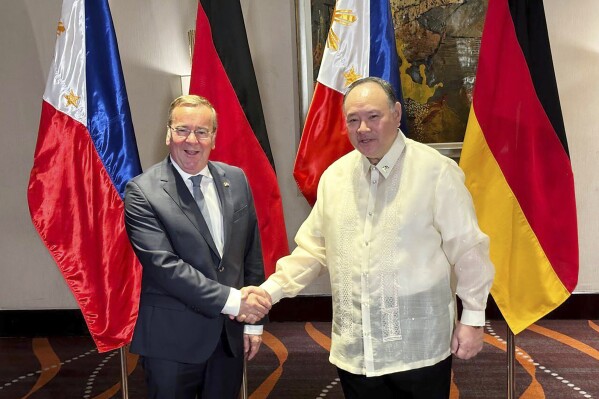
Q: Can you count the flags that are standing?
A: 4